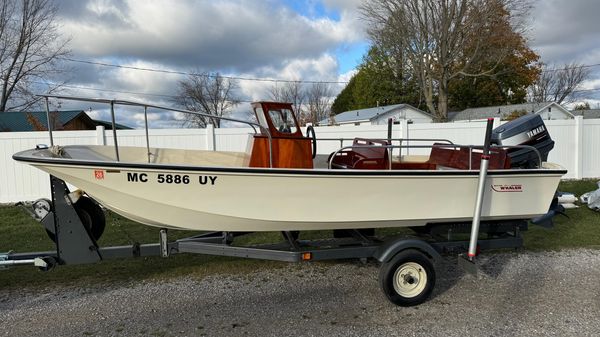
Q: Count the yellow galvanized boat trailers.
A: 0